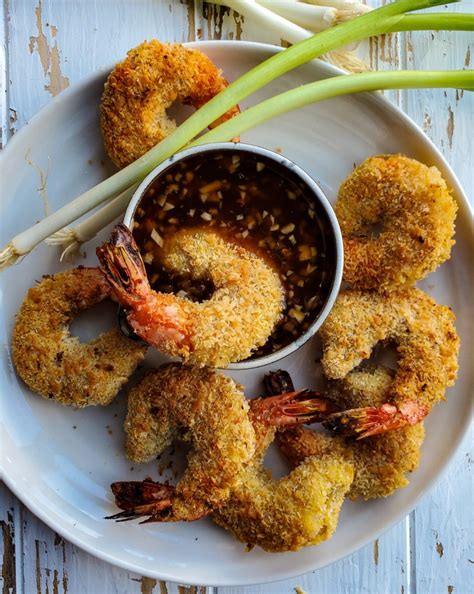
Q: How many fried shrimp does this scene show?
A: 8